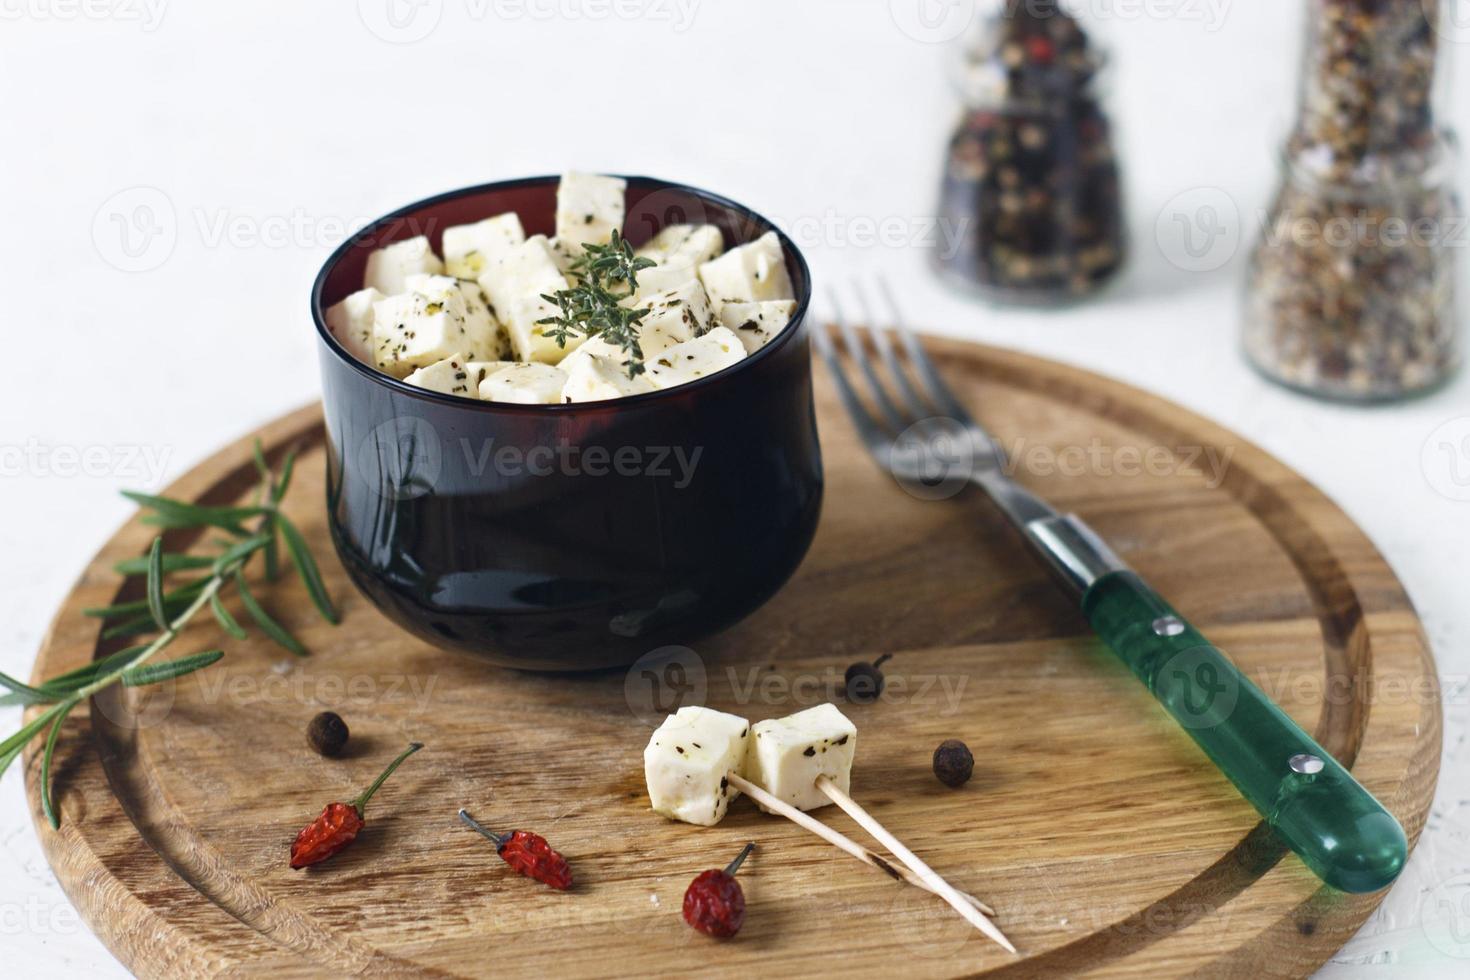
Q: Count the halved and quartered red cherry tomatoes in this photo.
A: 0